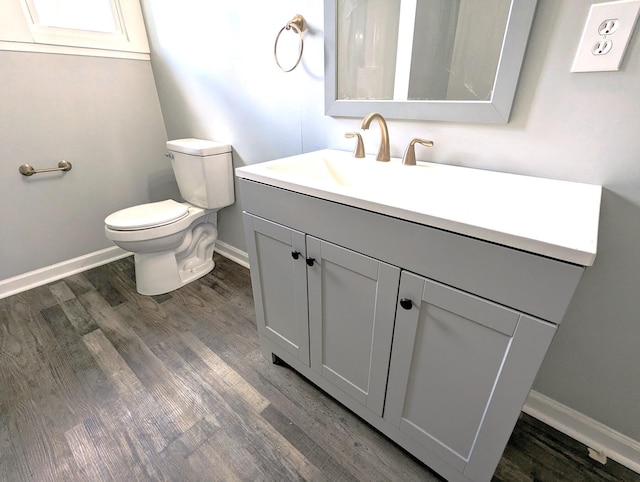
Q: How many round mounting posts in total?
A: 3